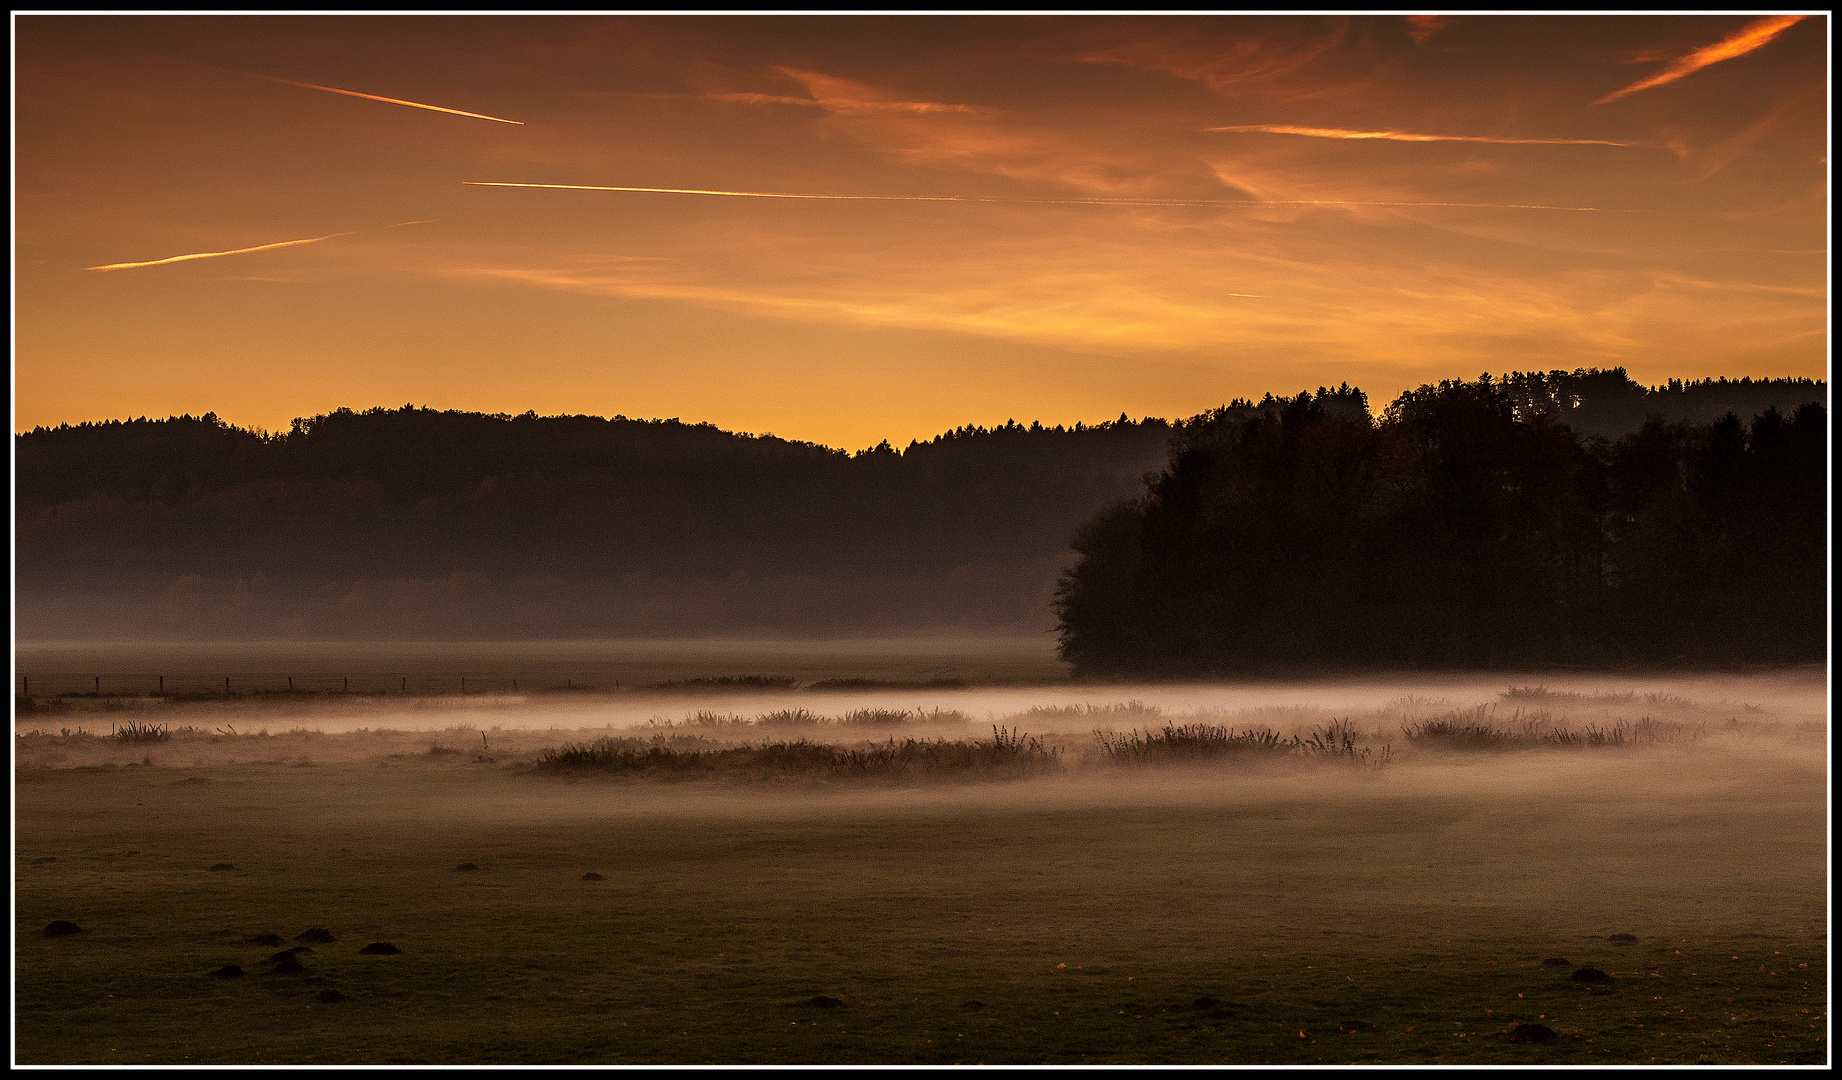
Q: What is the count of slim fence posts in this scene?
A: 11